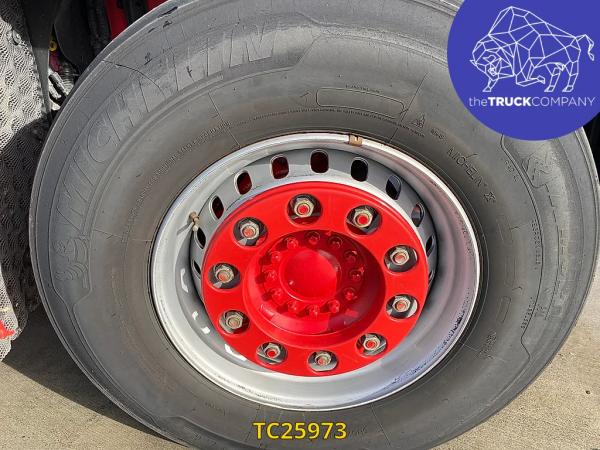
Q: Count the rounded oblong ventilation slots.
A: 11